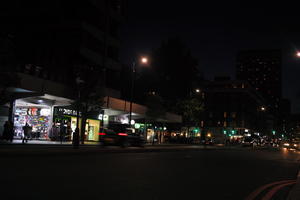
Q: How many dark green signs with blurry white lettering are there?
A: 1